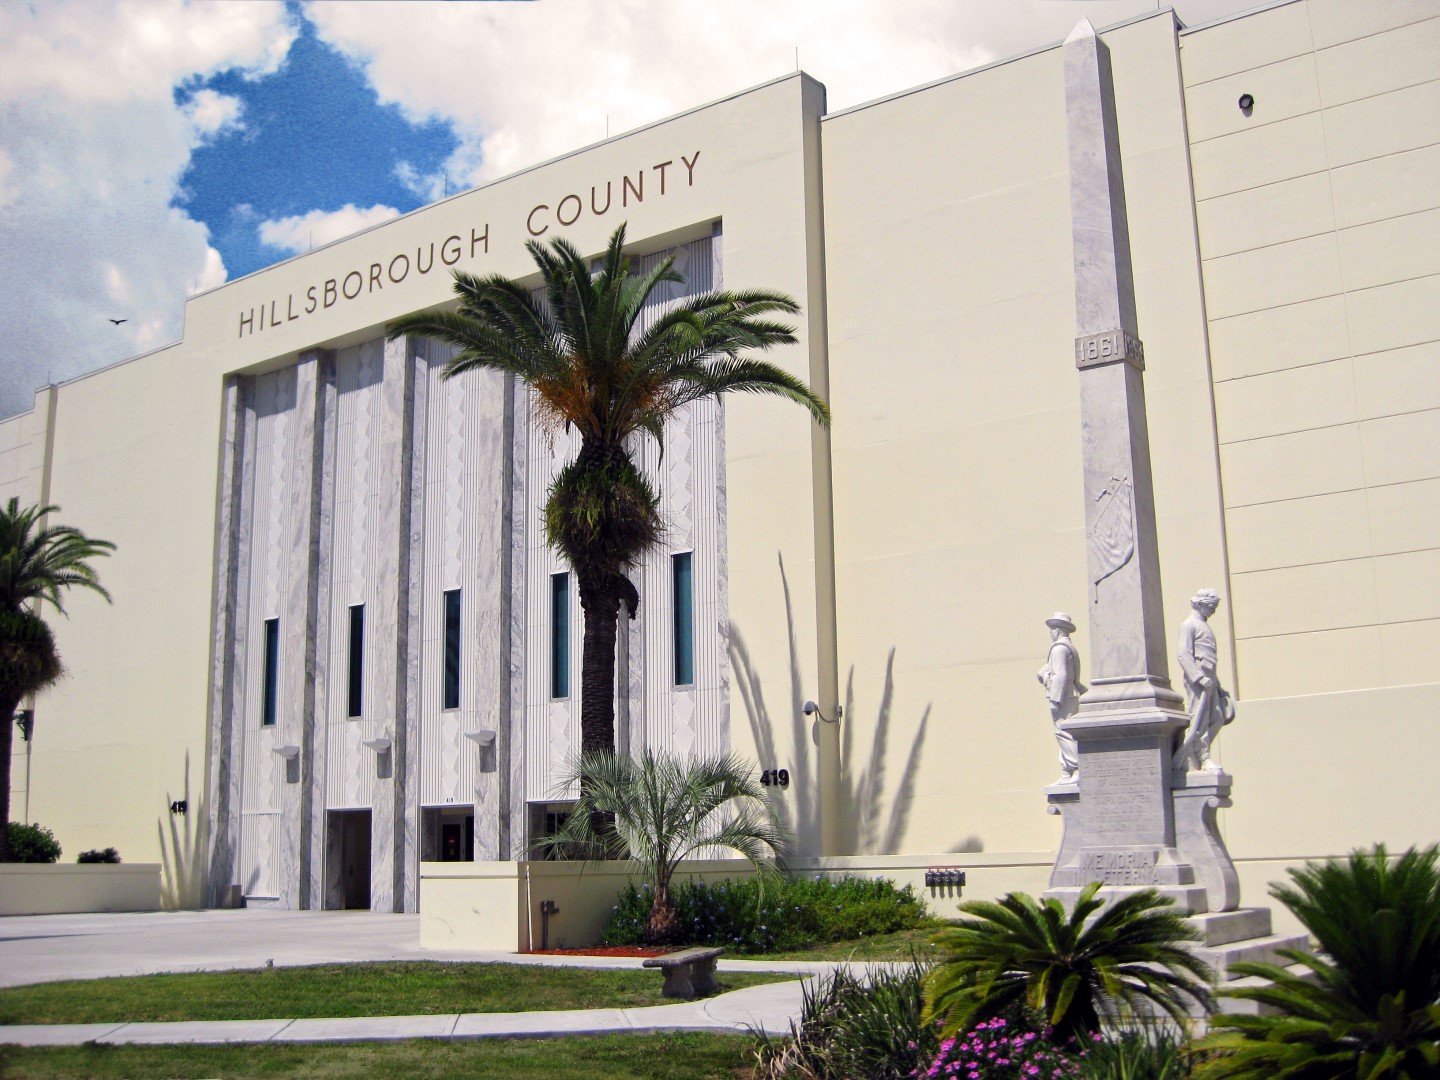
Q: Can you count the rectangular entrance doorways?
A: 3